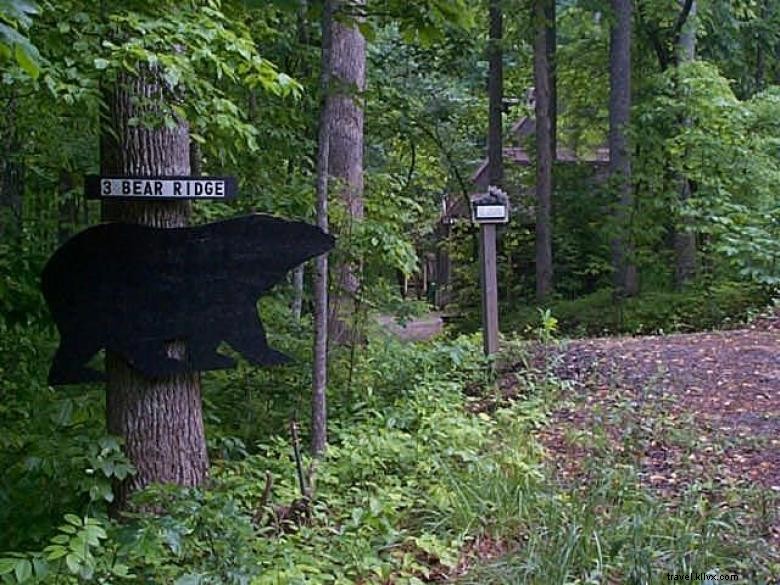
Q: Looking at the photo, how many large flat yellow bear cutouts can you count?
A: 0